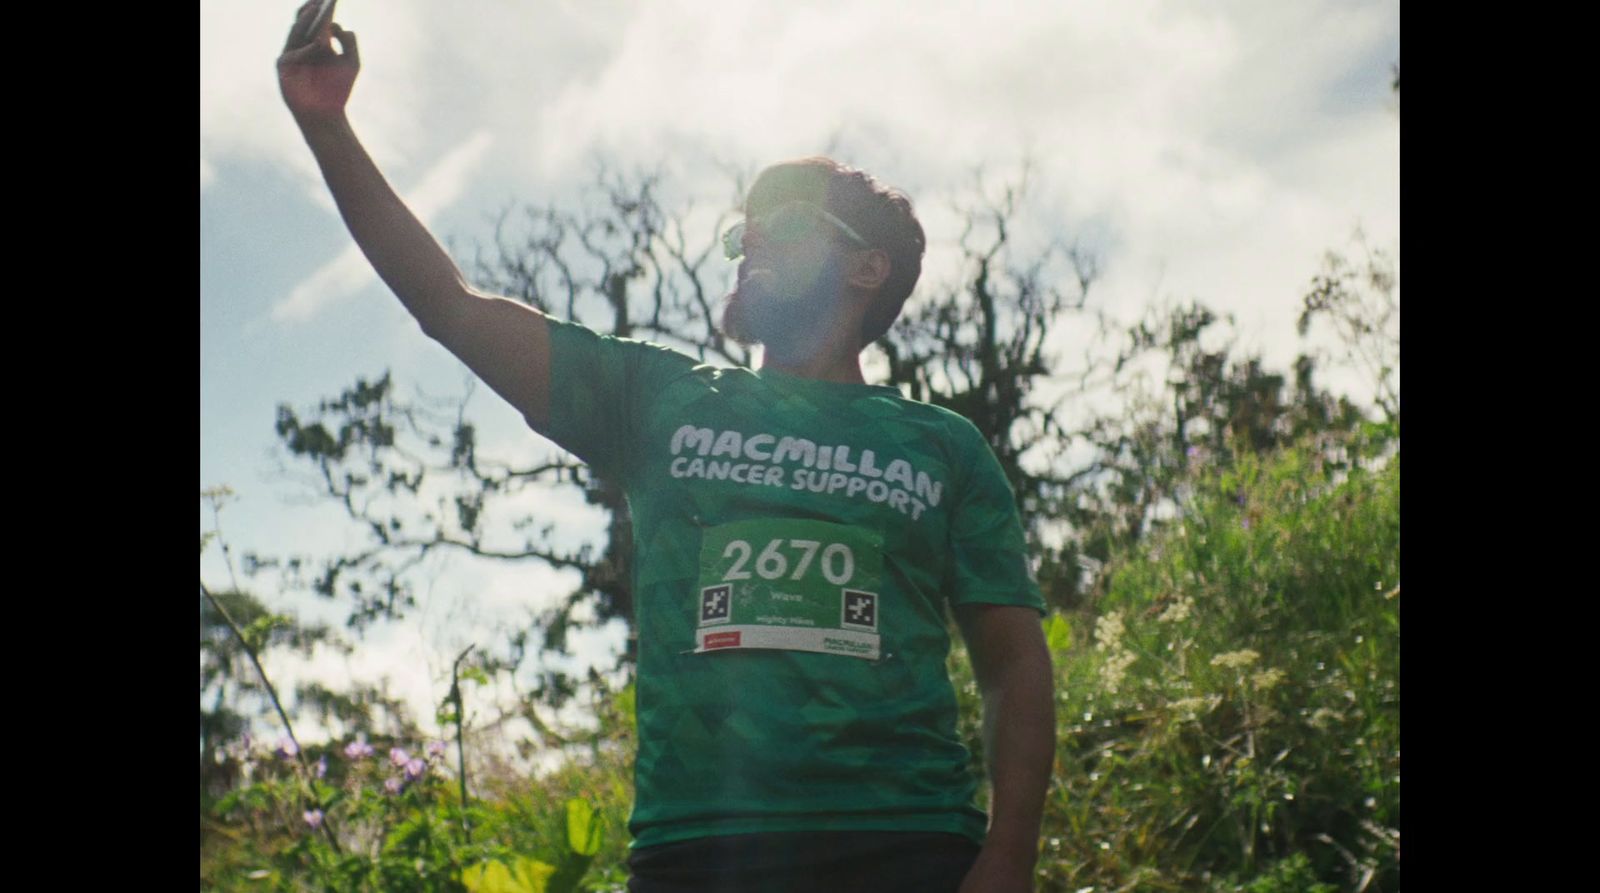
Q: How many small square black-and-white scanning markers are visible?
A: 2